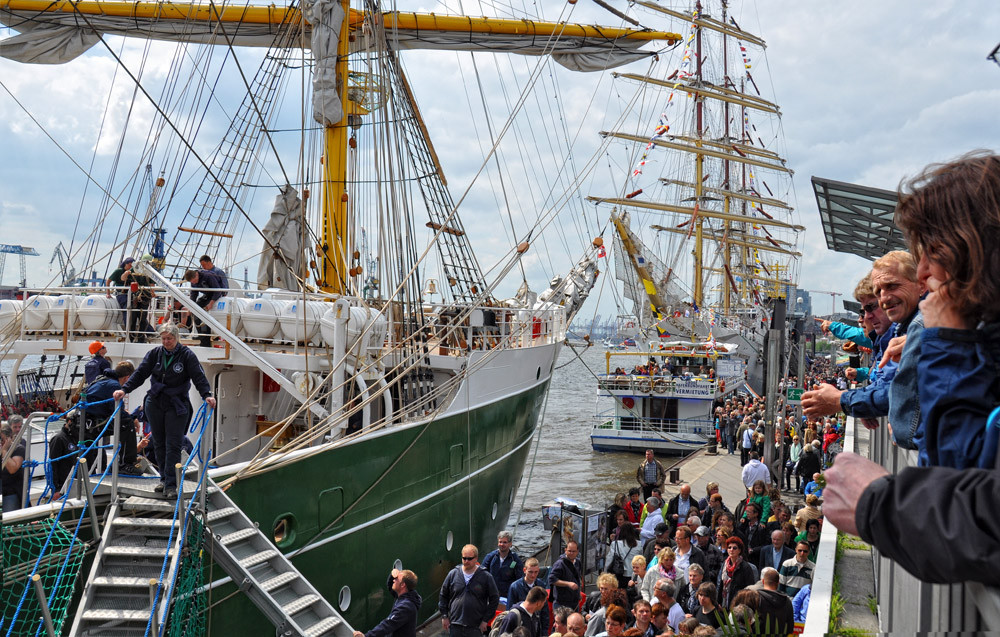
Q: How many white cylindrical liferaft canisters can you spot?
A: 8